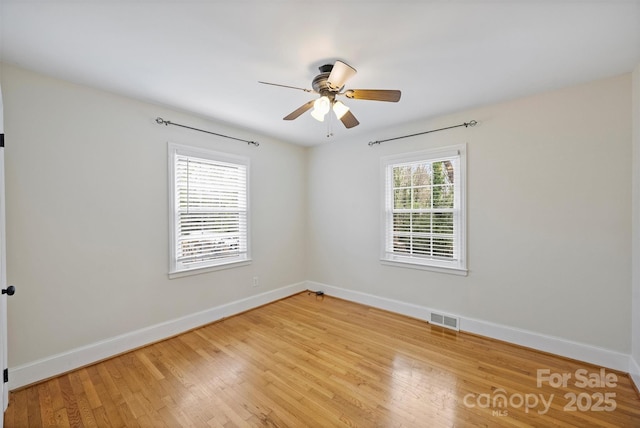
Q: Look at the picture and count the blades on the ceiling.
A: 5